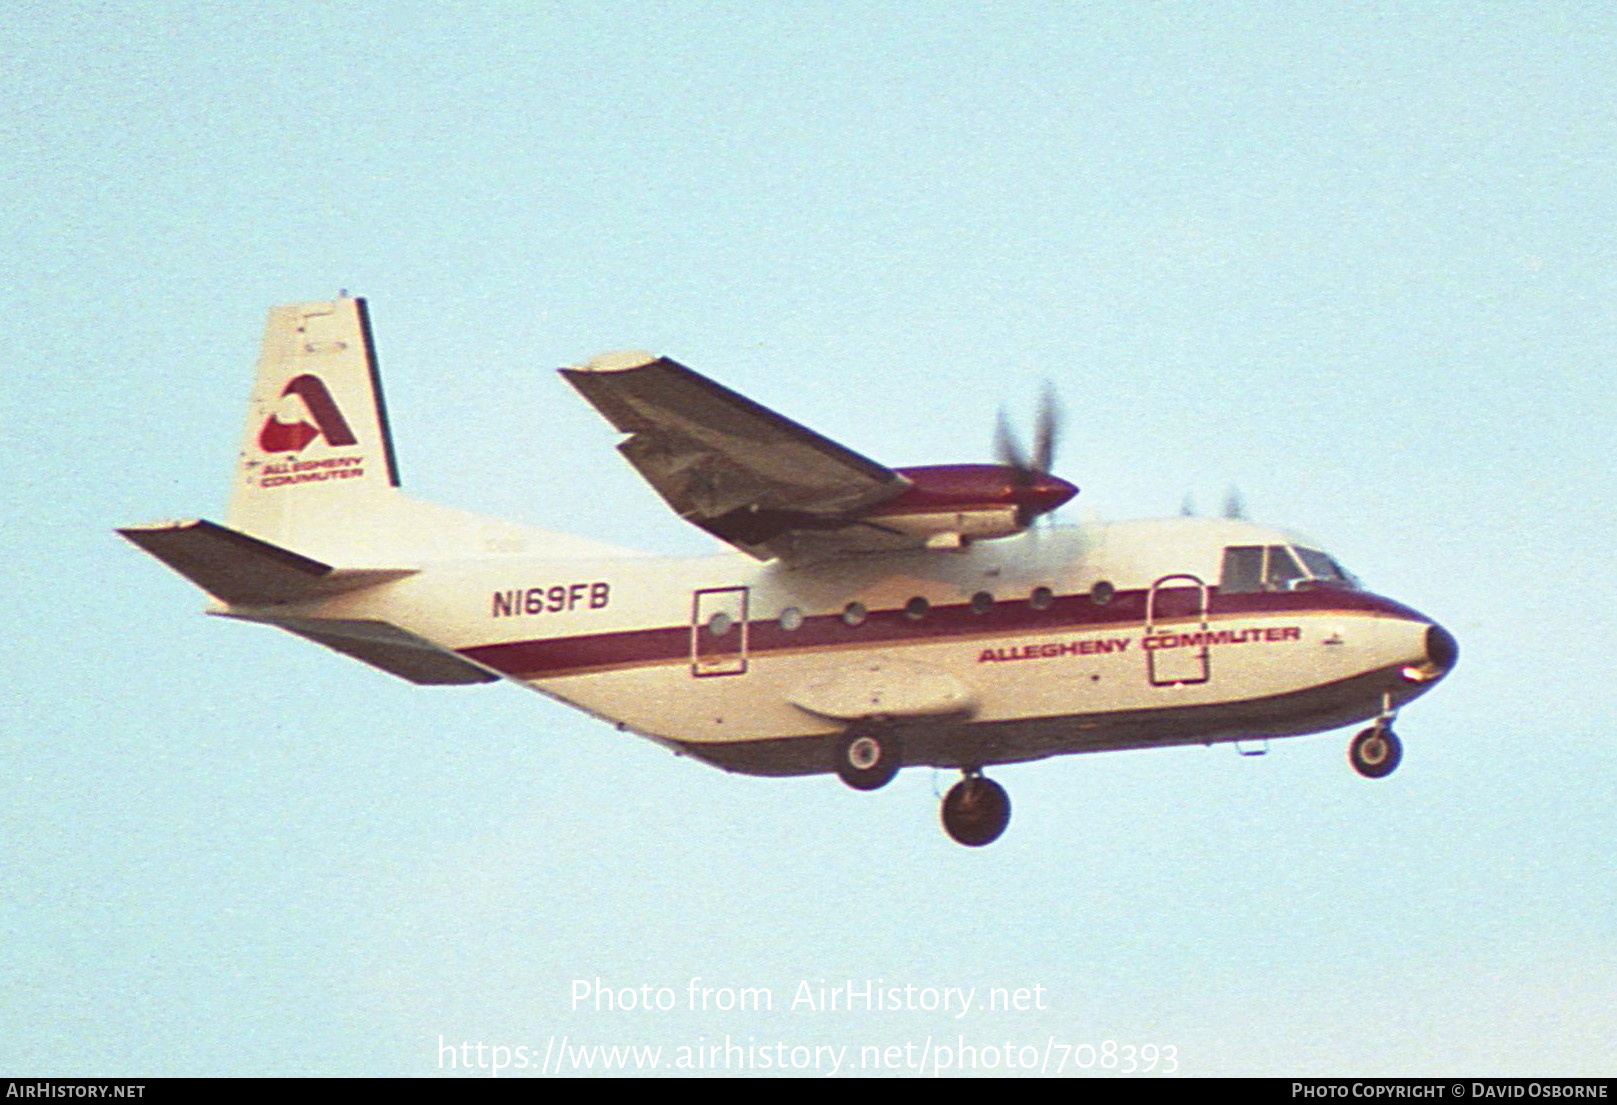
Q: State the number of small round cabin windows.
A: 7